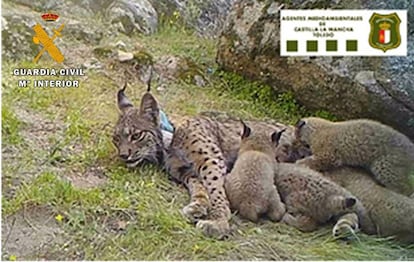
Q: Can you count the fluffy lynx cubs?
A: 4